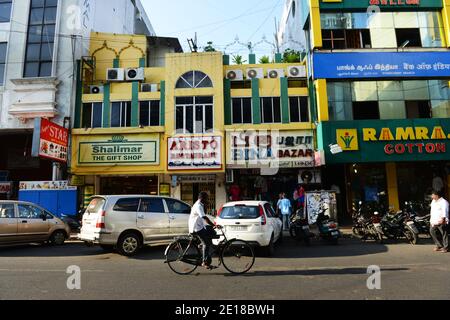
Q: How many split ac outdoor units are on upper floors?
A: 8